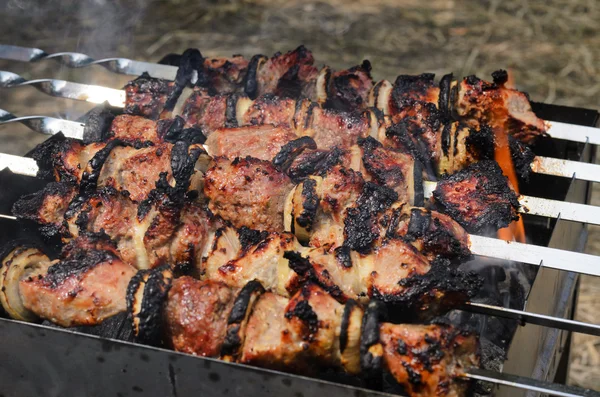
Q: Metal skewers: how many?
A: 6